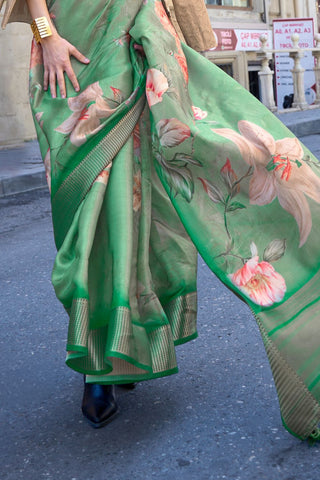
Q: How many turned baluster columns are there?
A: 3